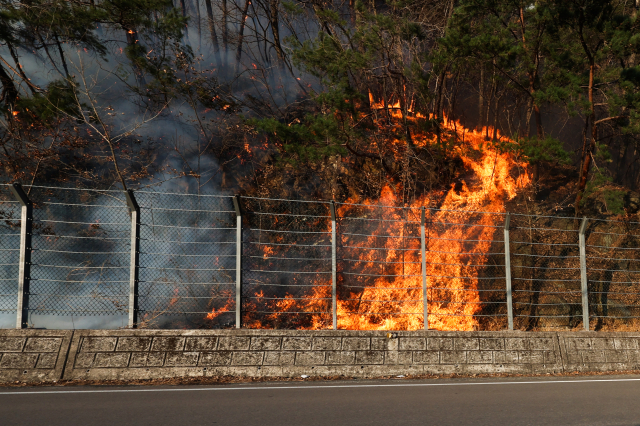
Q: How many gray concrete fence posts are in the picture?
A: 7